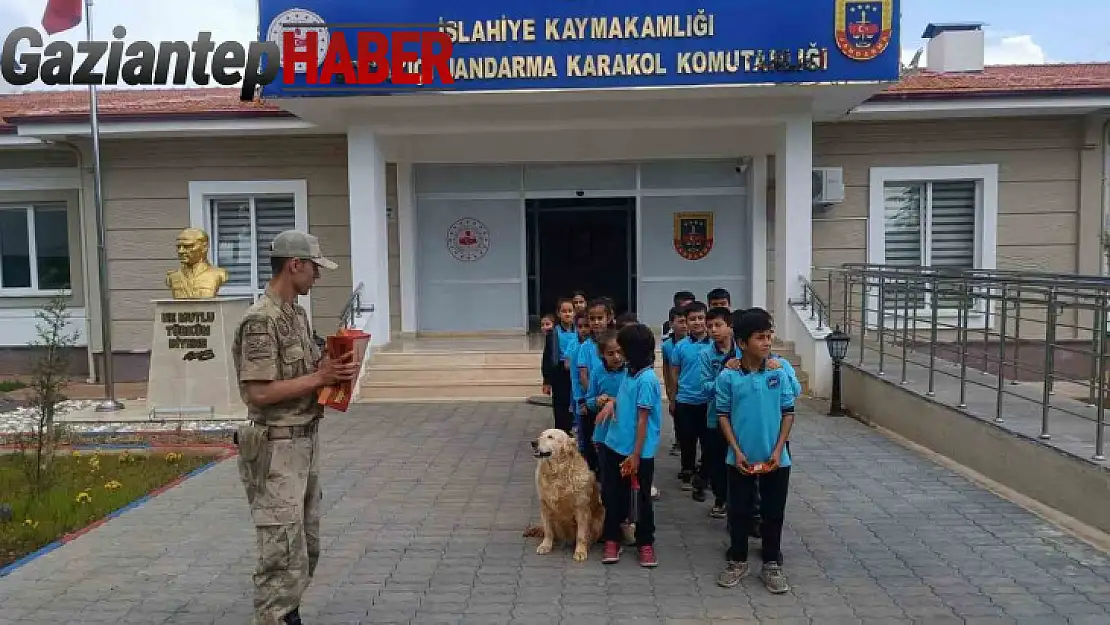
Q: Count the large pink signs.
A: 0